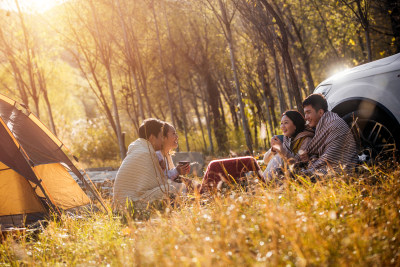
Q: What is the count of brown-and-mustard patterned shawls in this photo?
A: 1